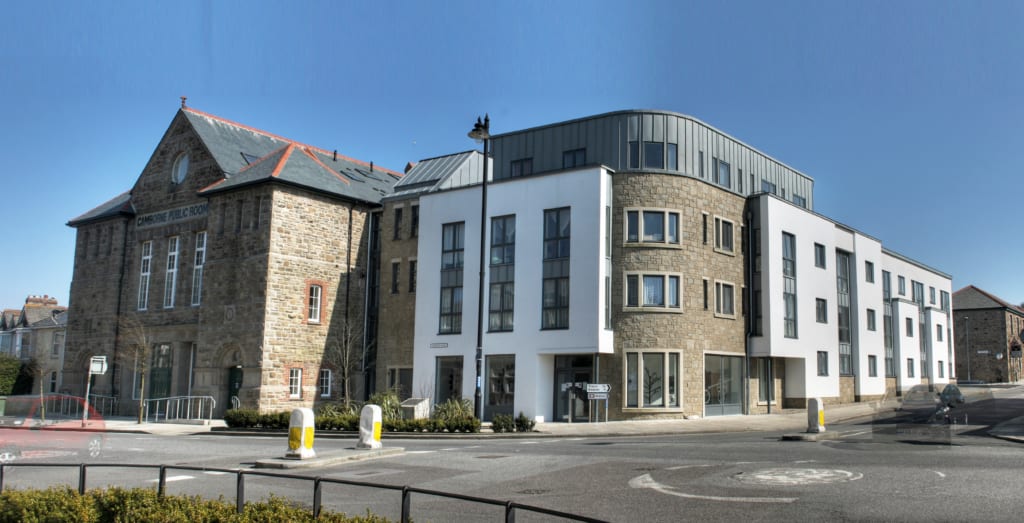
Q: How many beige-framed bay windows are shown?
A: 3